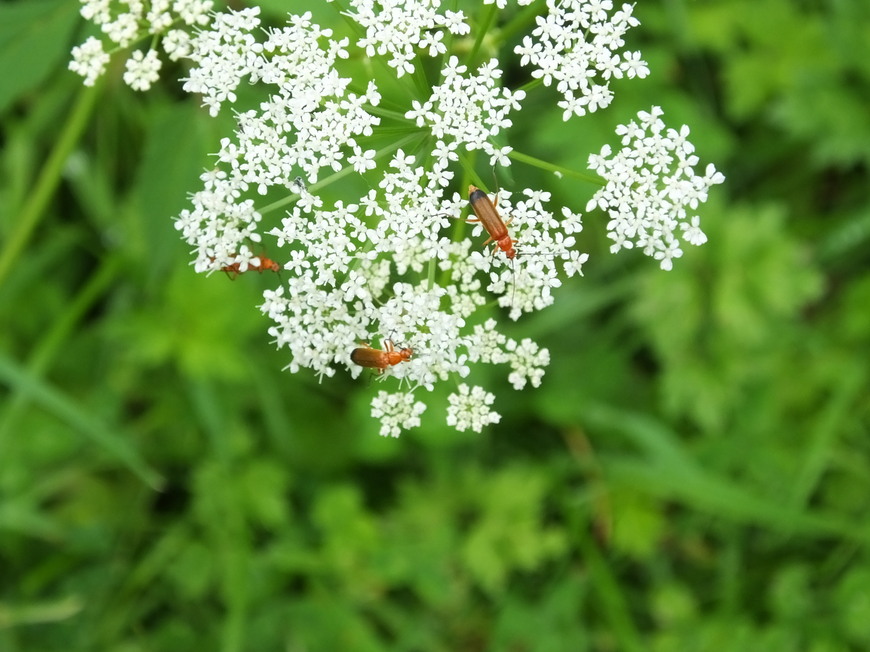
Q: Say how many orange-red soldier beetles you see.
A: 3